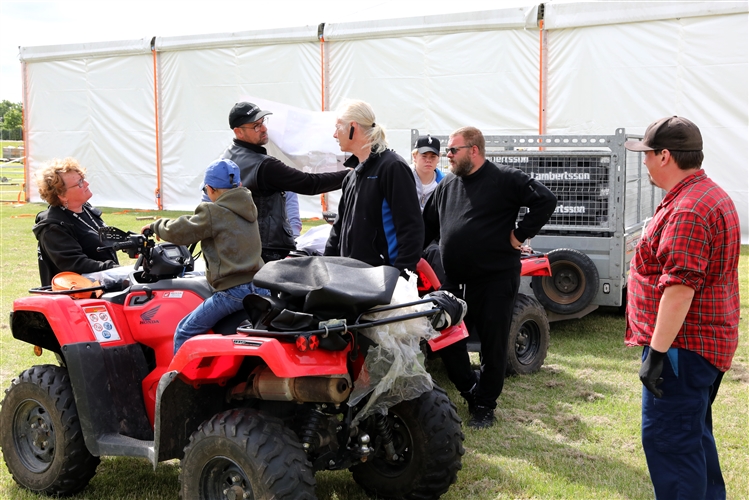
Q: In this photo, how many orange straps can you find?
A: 4